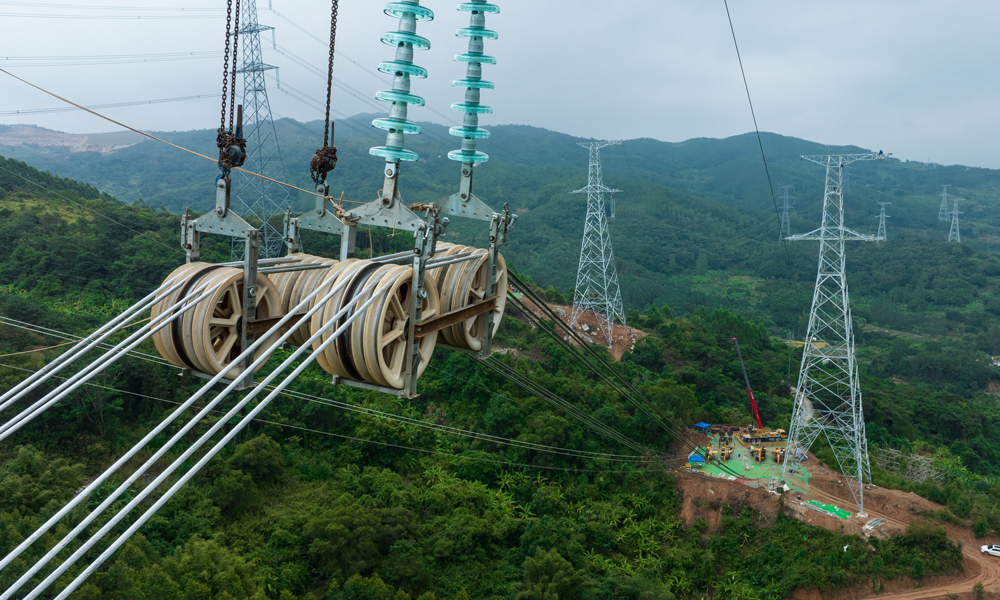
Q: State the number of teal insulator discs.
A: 13